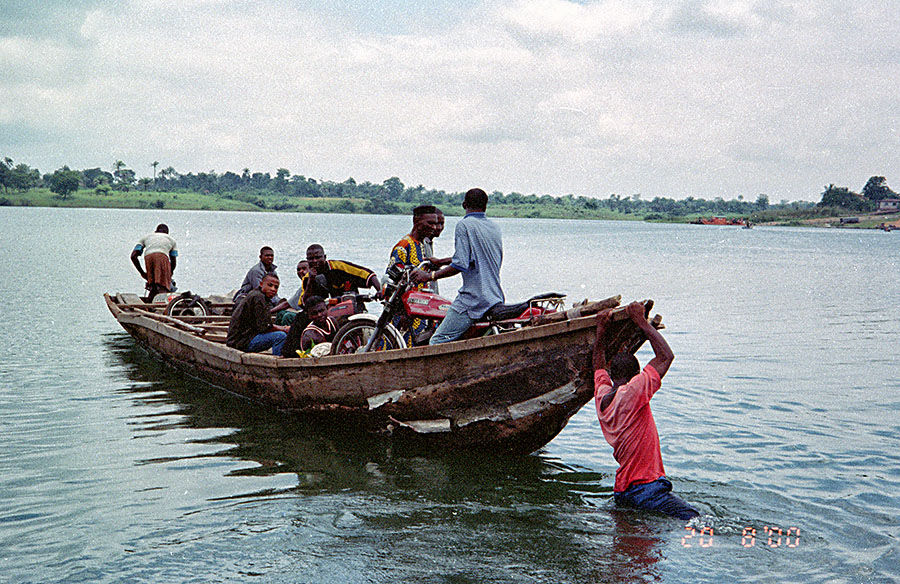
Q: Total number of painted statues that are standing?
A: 0